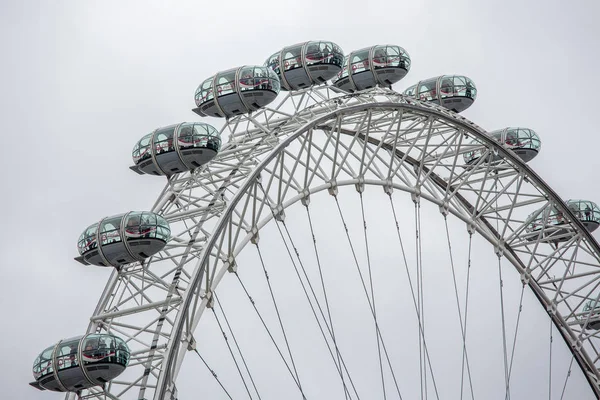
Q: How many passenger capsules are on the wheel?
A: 10